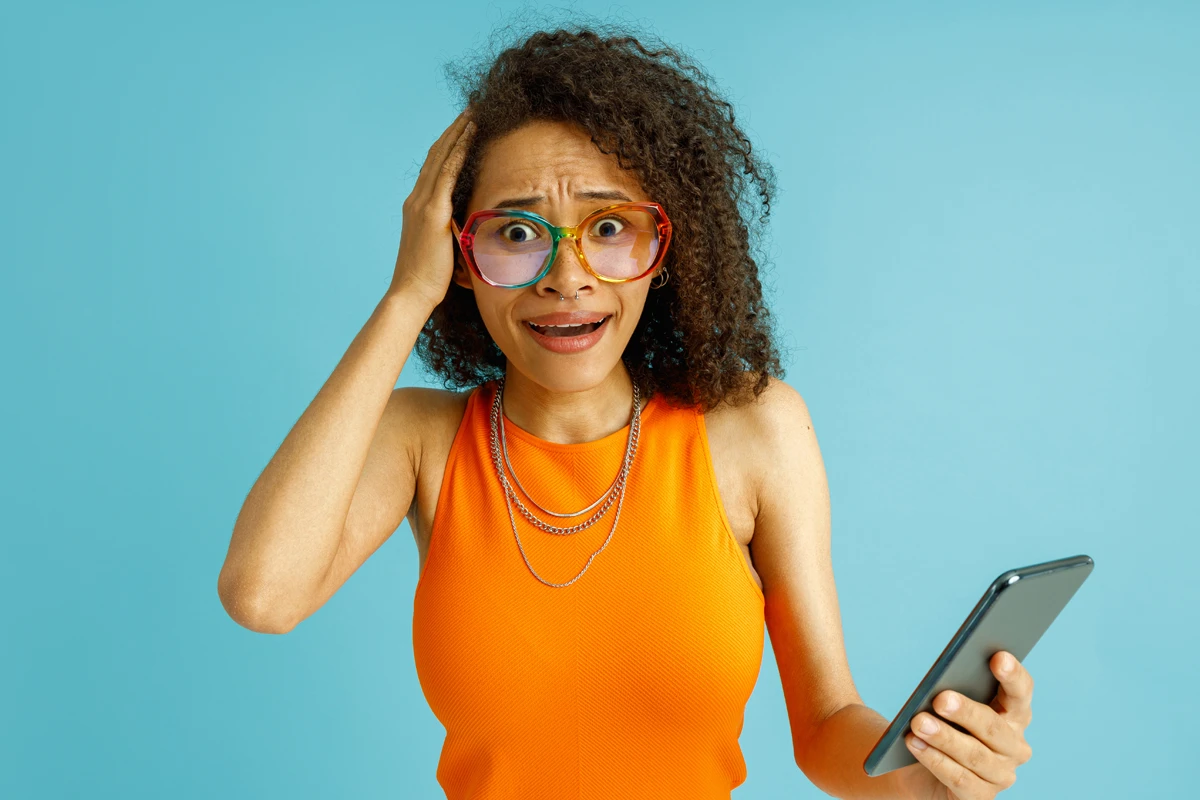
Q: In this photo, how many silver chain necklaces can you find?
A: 3